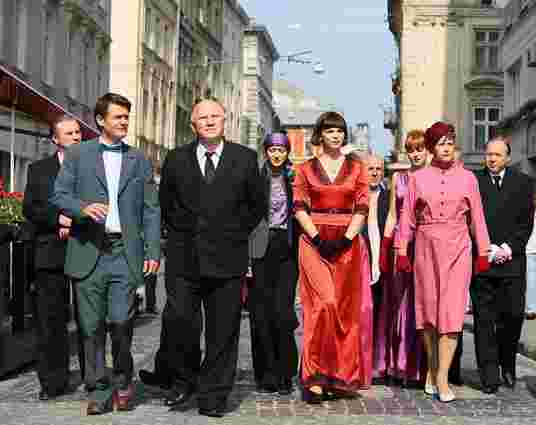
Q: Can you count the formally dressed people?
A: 9